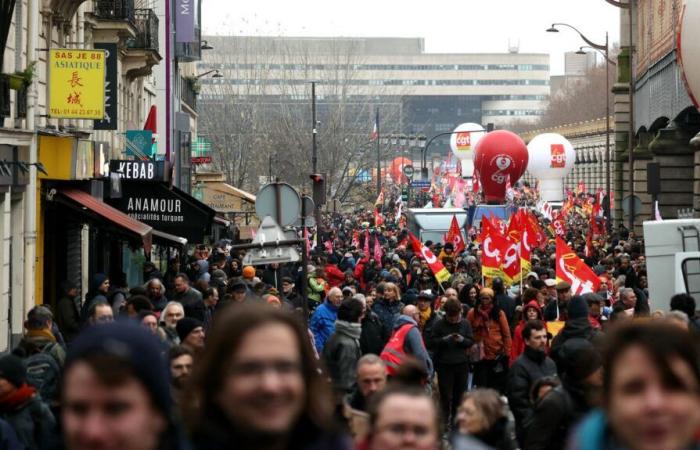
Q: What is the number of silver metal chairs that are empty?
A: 0